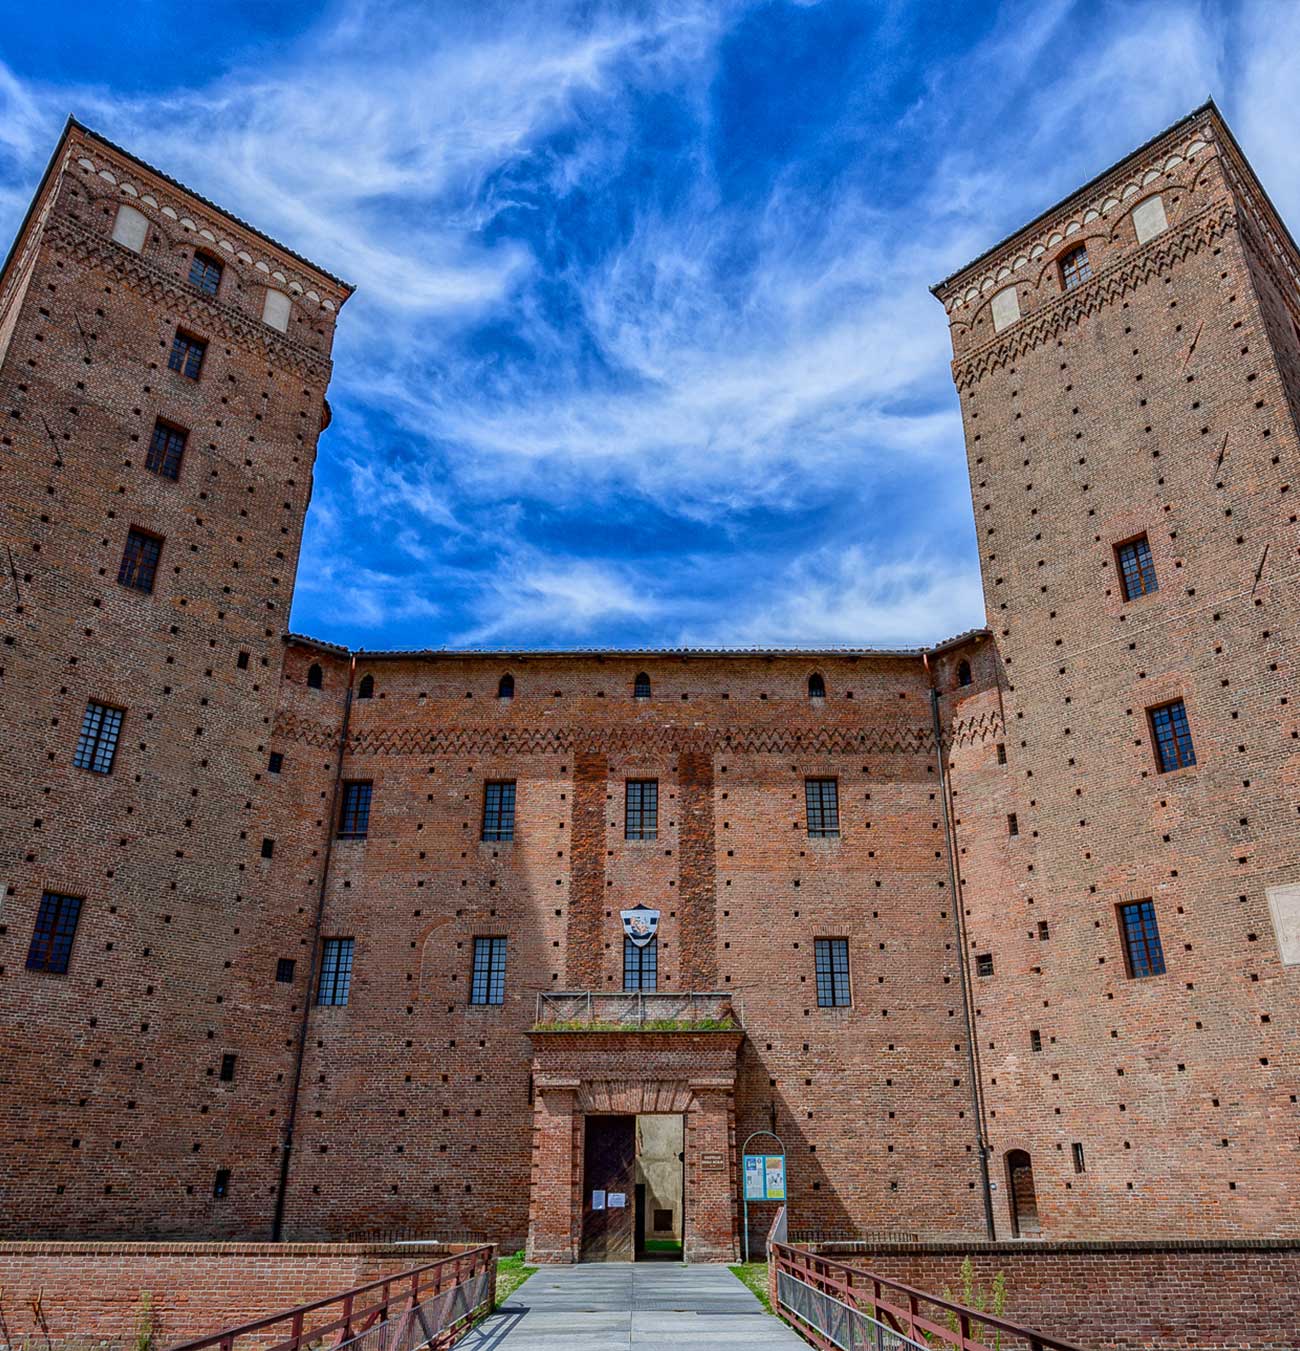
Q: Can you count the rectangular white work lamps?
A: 0